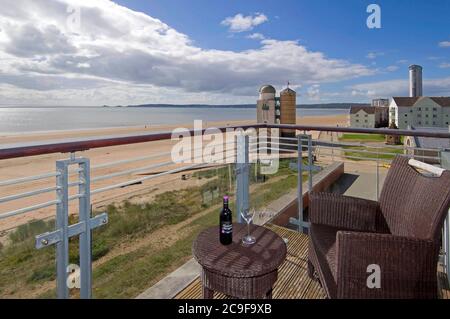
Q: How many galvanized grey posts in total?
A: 5